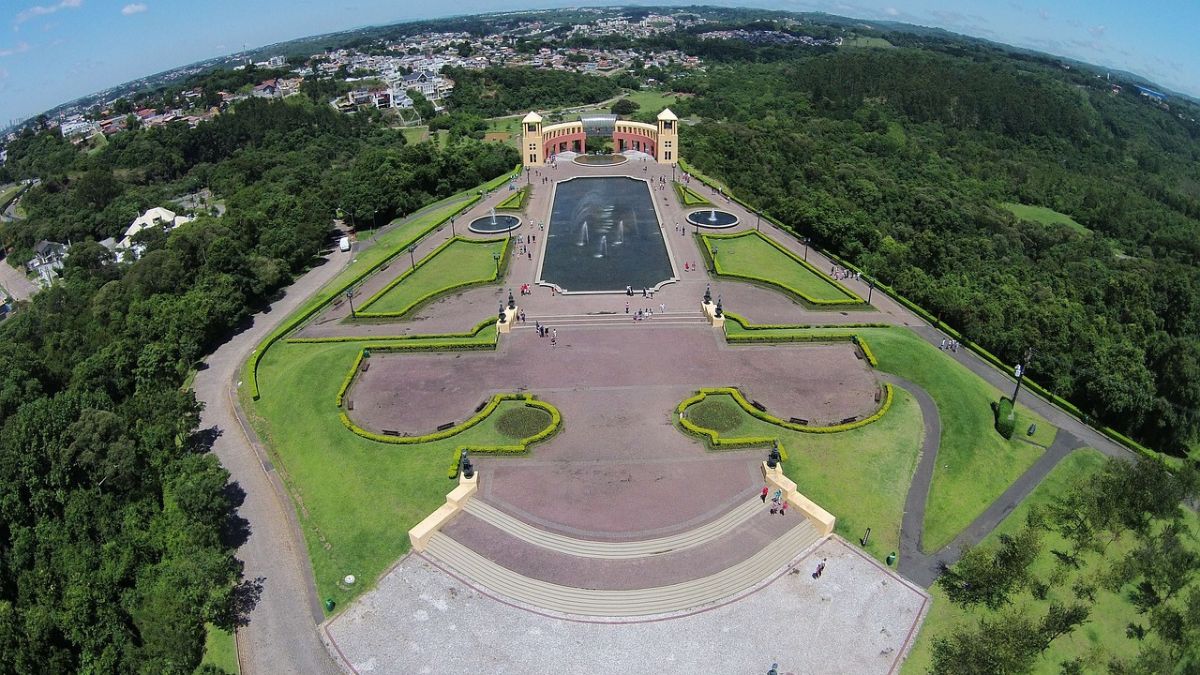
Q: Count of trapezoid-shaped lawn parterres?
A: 2